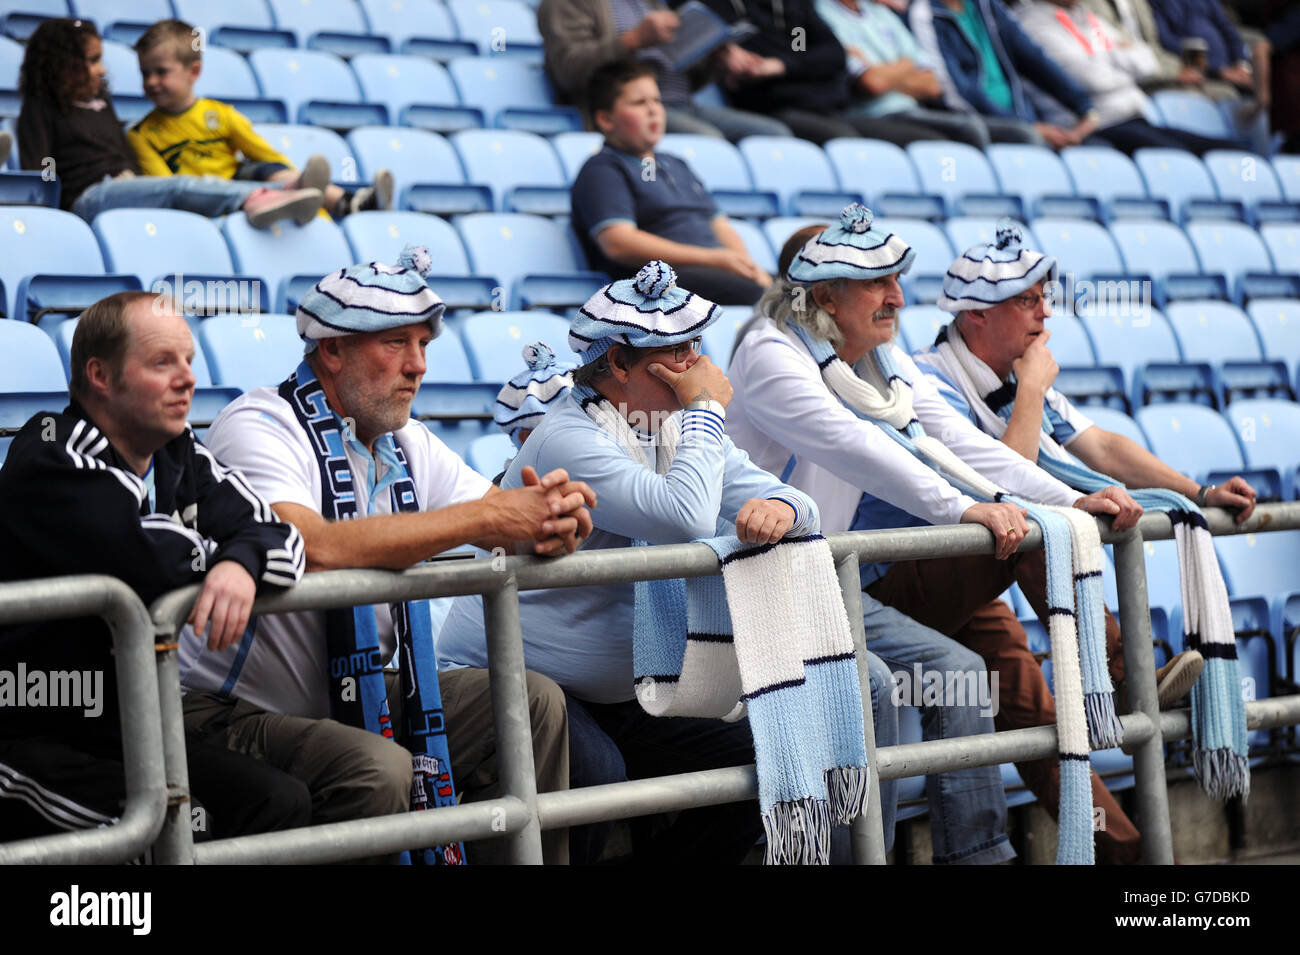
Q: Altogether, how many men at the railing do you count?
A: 5